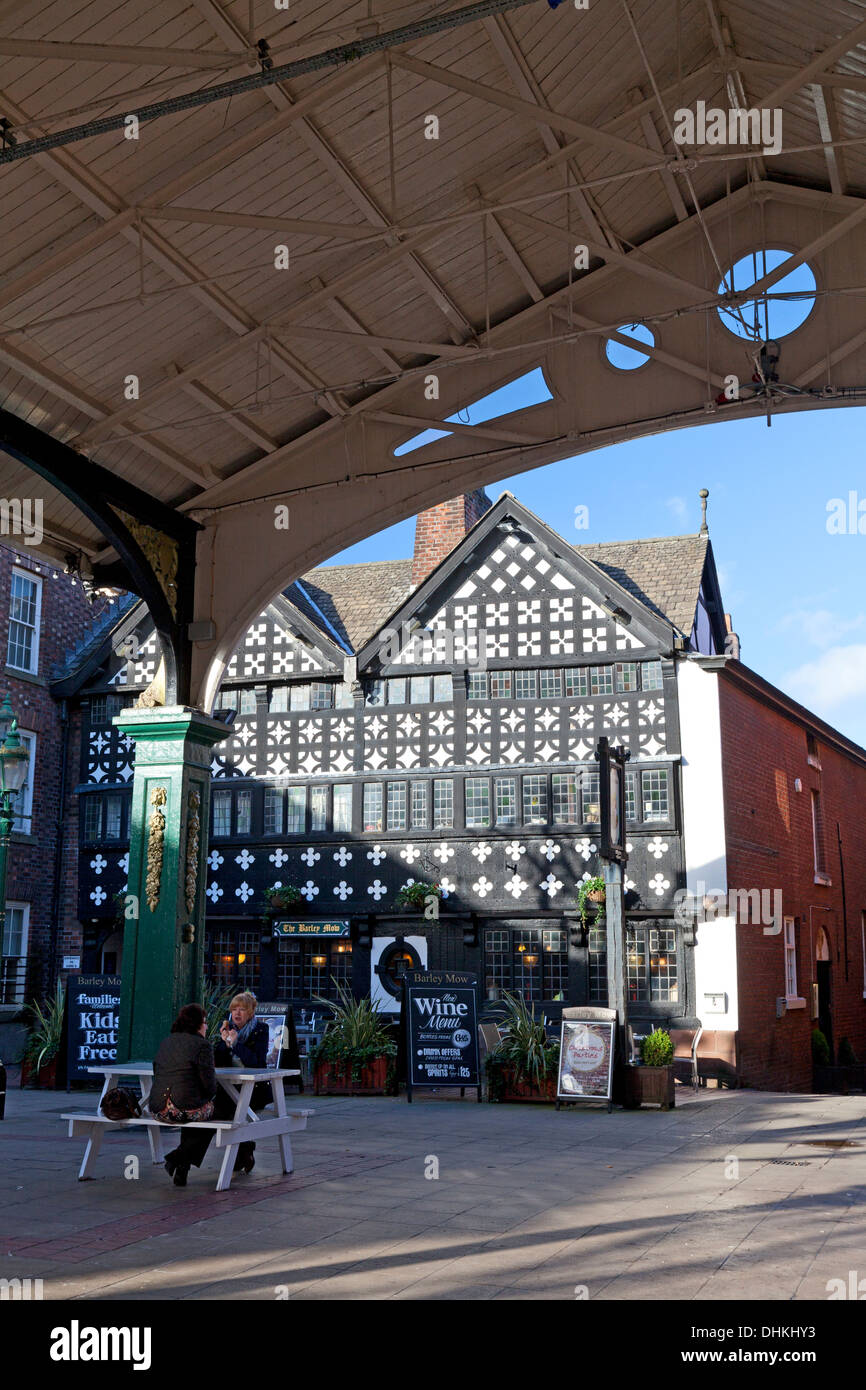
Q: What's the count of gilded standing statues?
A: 0